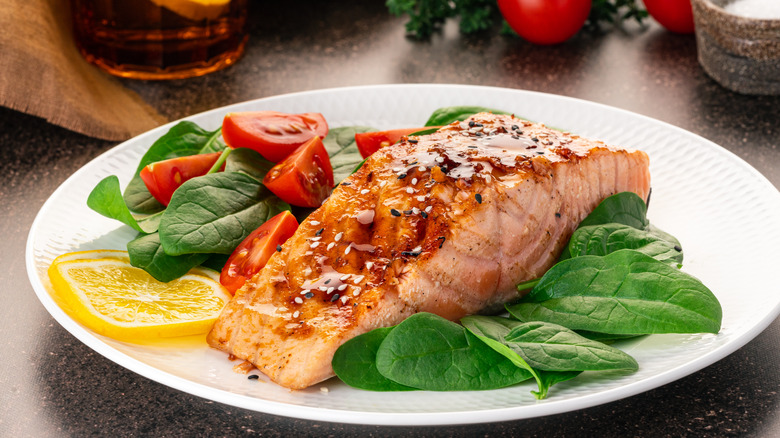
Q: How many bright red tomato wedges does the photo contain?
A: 5